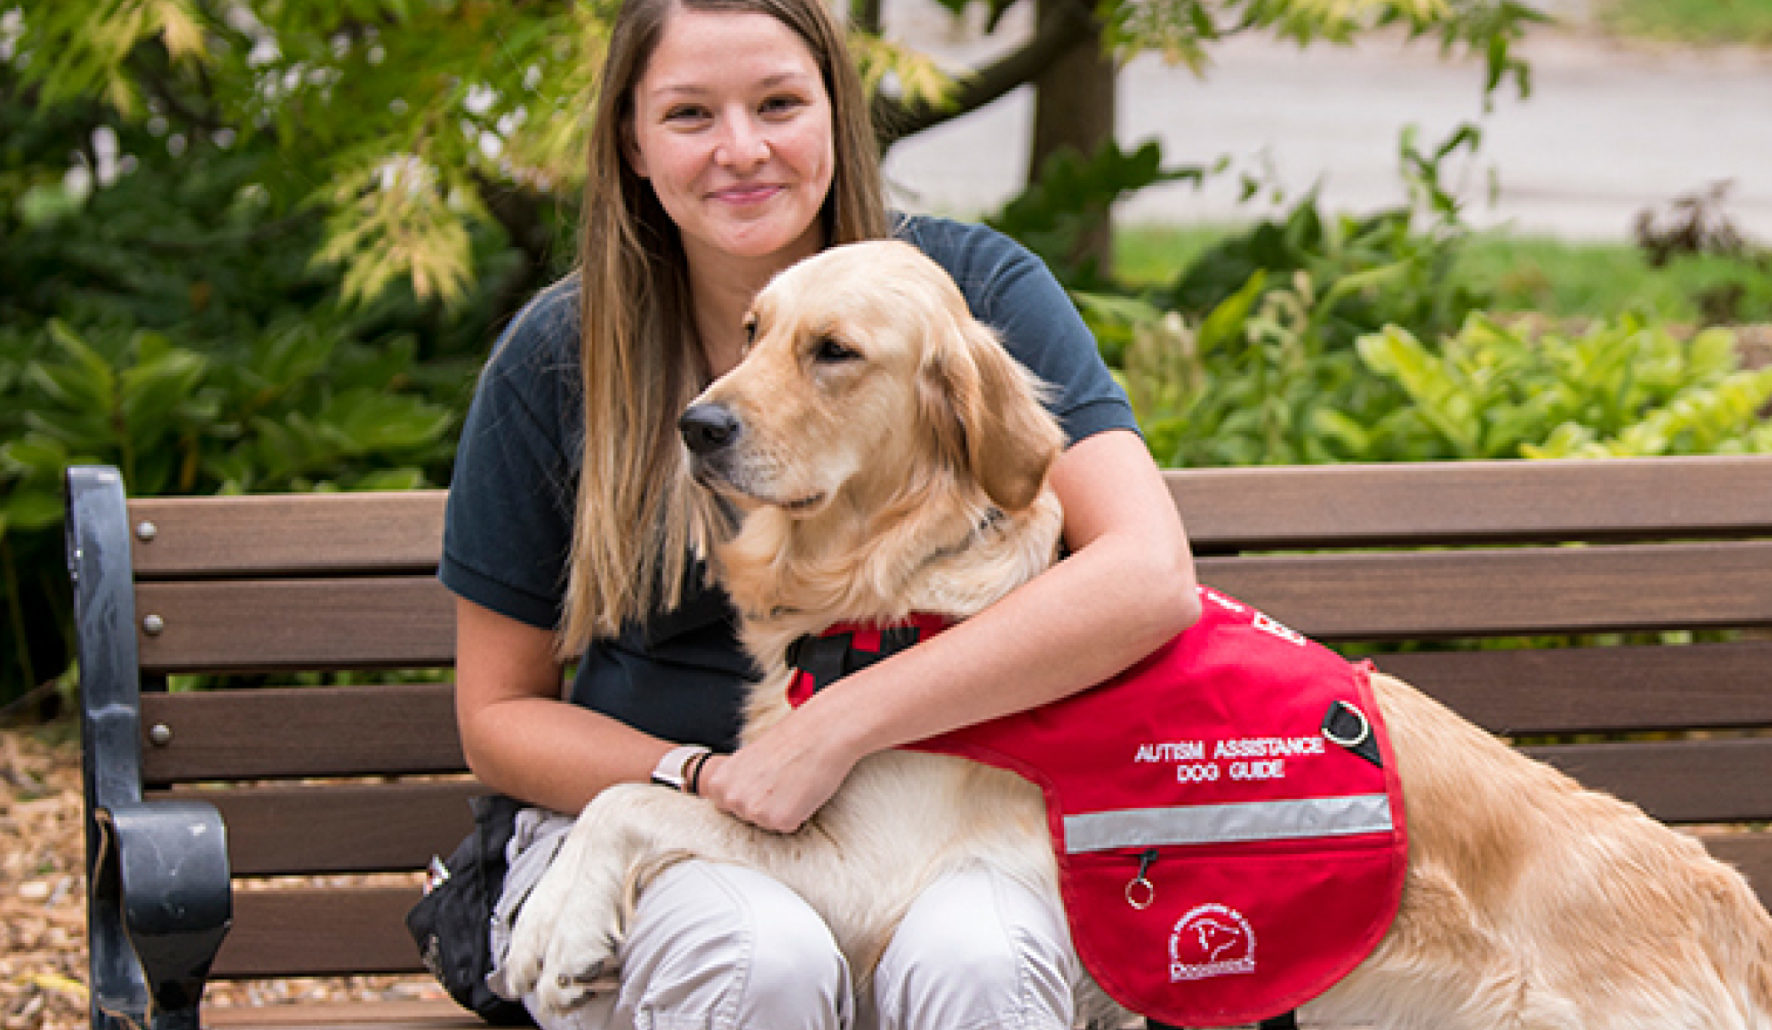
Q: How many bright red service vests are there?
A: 1